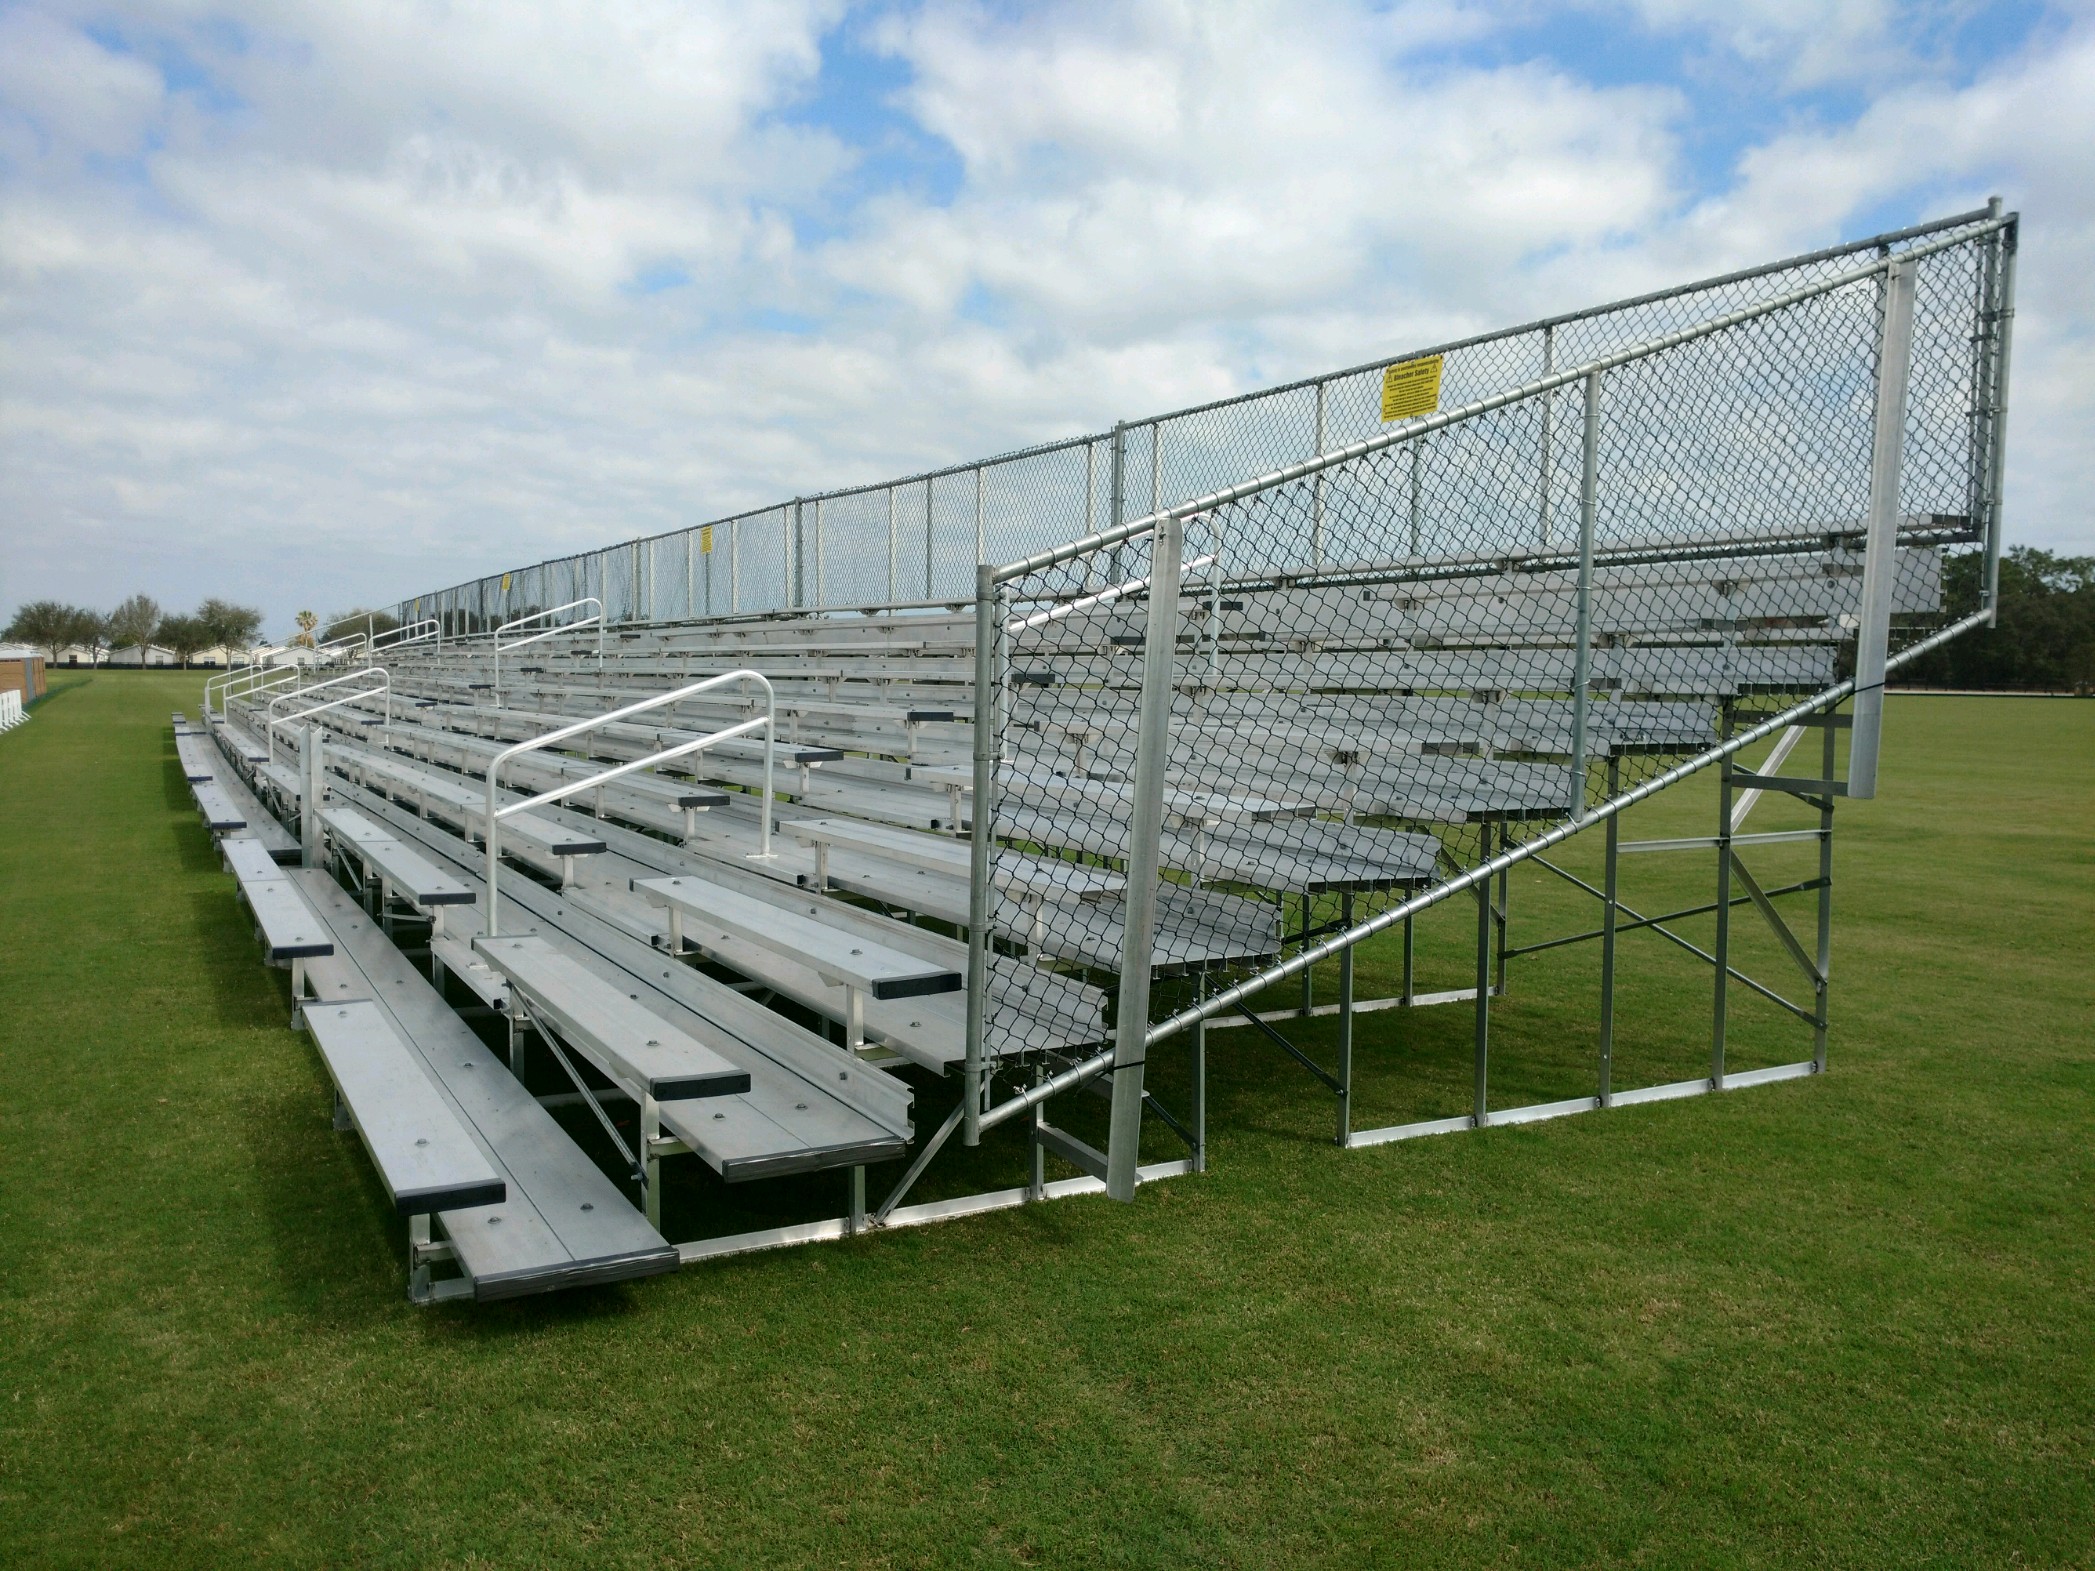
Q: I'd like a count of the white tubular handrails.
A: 8